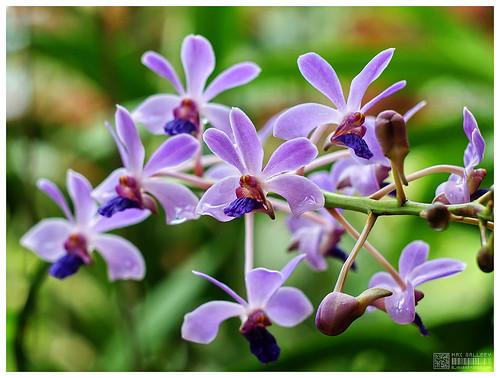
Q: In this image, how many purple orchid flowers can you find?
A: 10